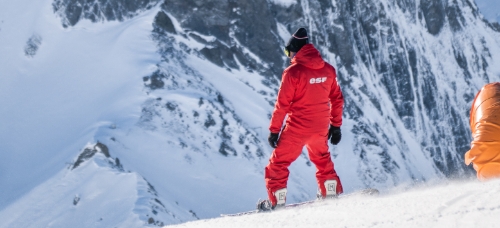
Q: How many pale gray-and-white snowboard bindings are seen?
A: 2